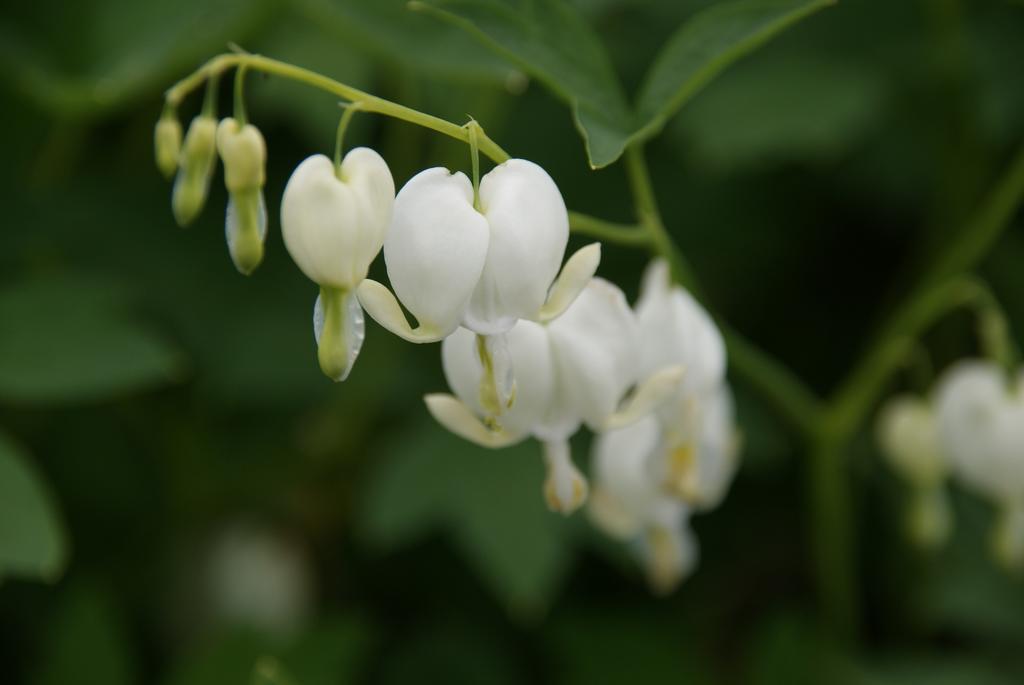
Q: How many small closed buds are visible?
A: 3